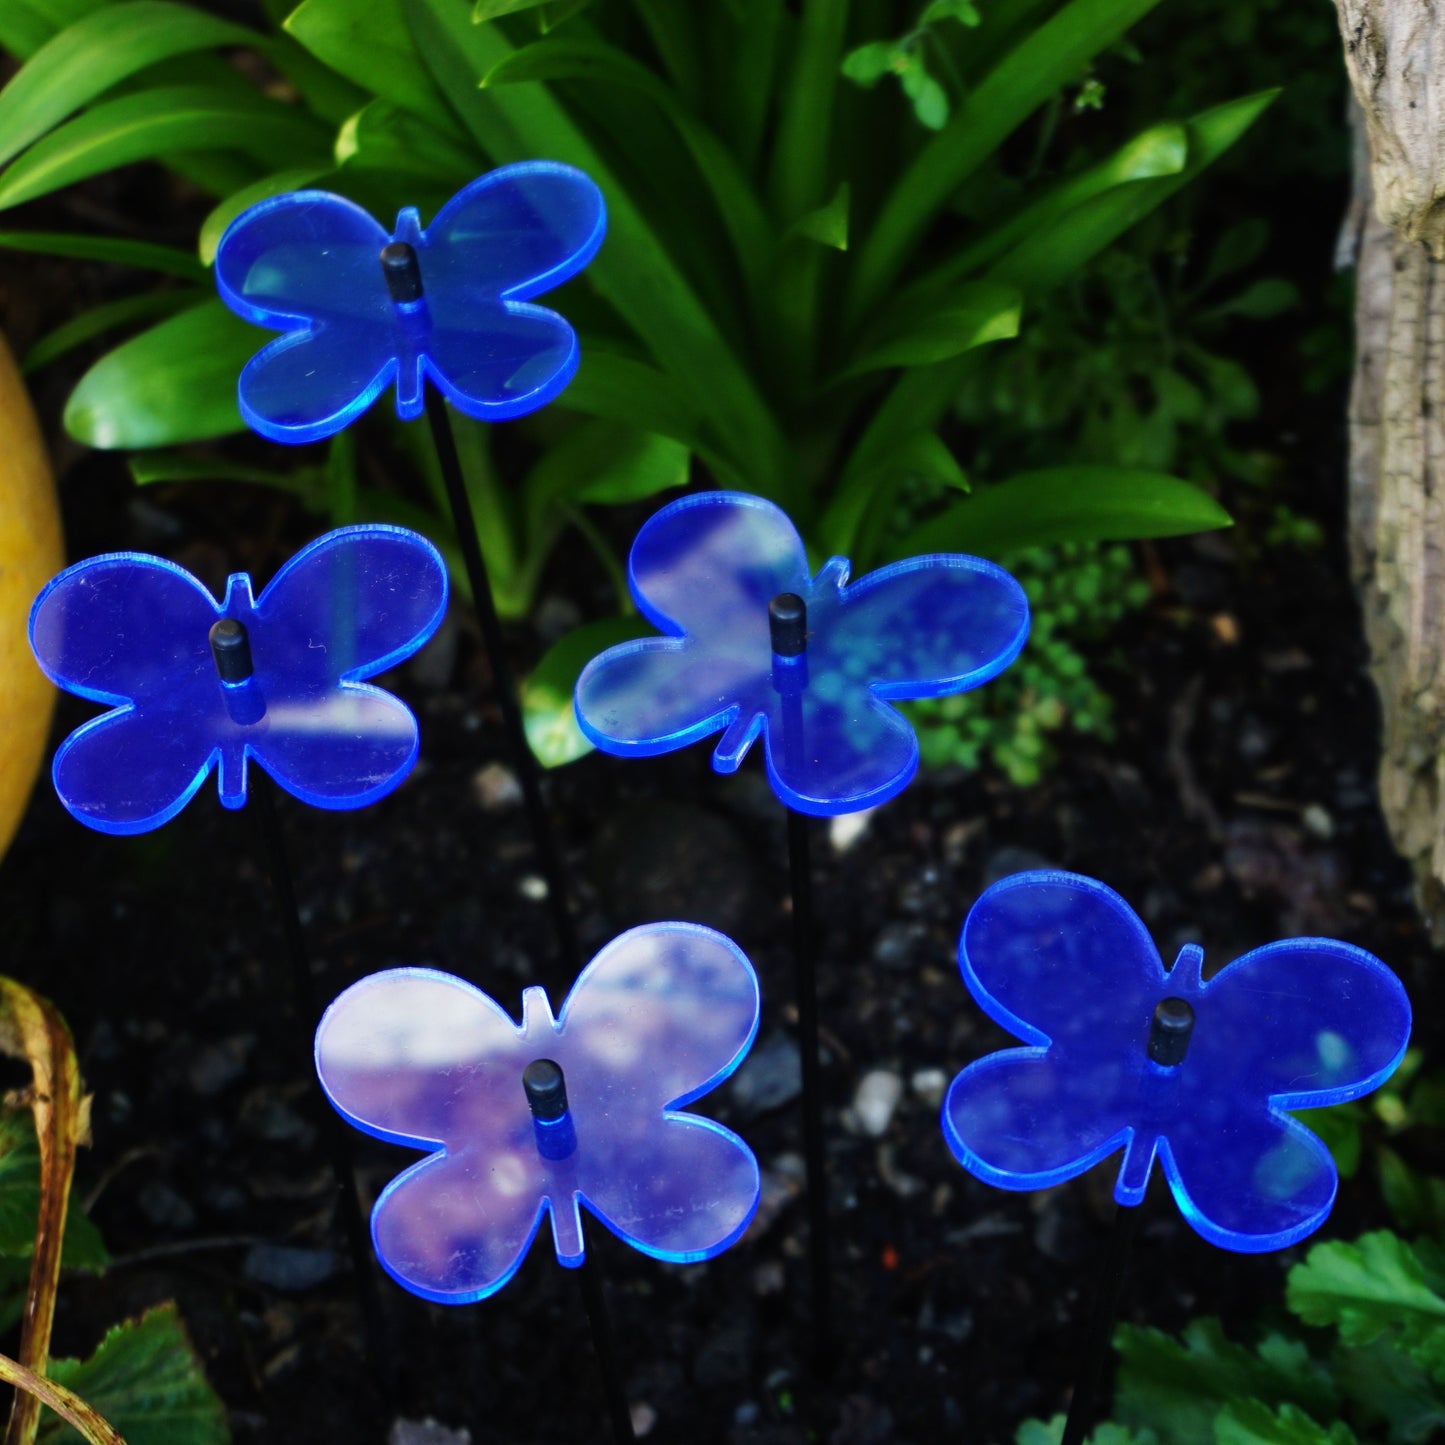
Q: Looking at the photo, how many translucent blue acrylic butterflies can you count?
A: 5